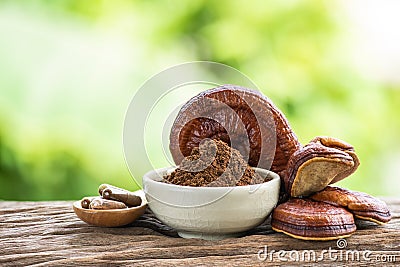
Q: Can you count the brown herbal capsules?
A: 4